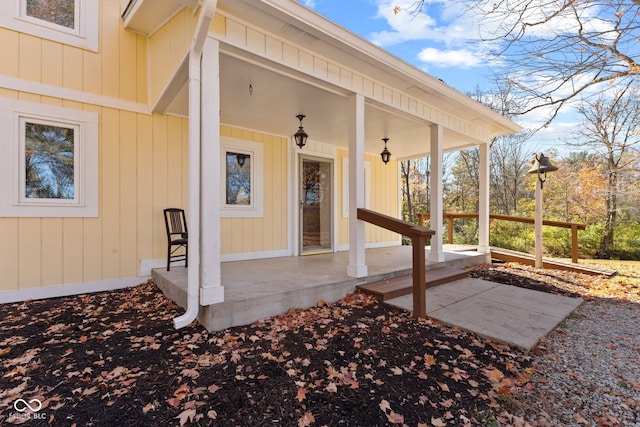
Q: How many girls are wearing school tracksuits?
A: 0